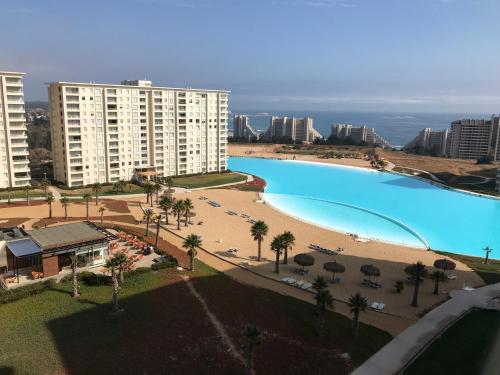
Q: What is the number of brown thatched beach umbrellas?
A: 5